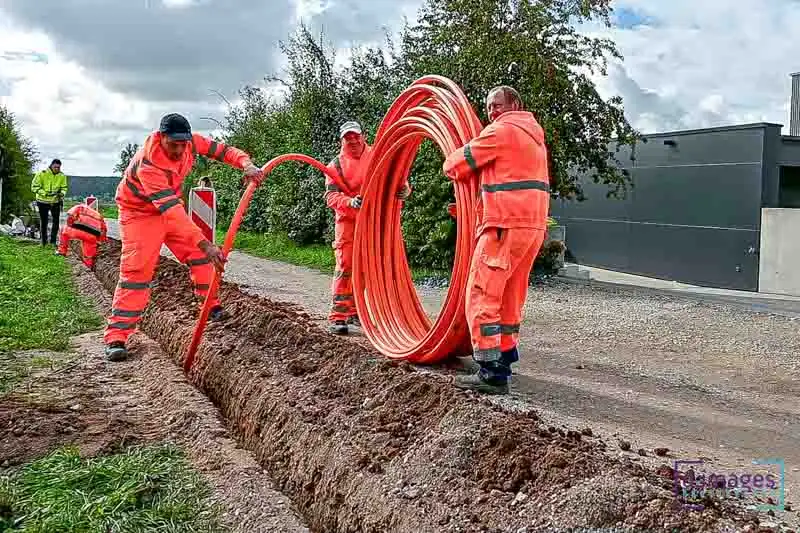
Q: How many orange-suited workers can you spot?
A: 4